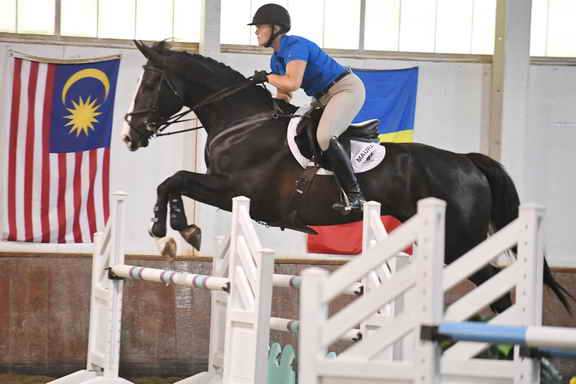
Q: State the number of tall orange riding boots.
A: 0